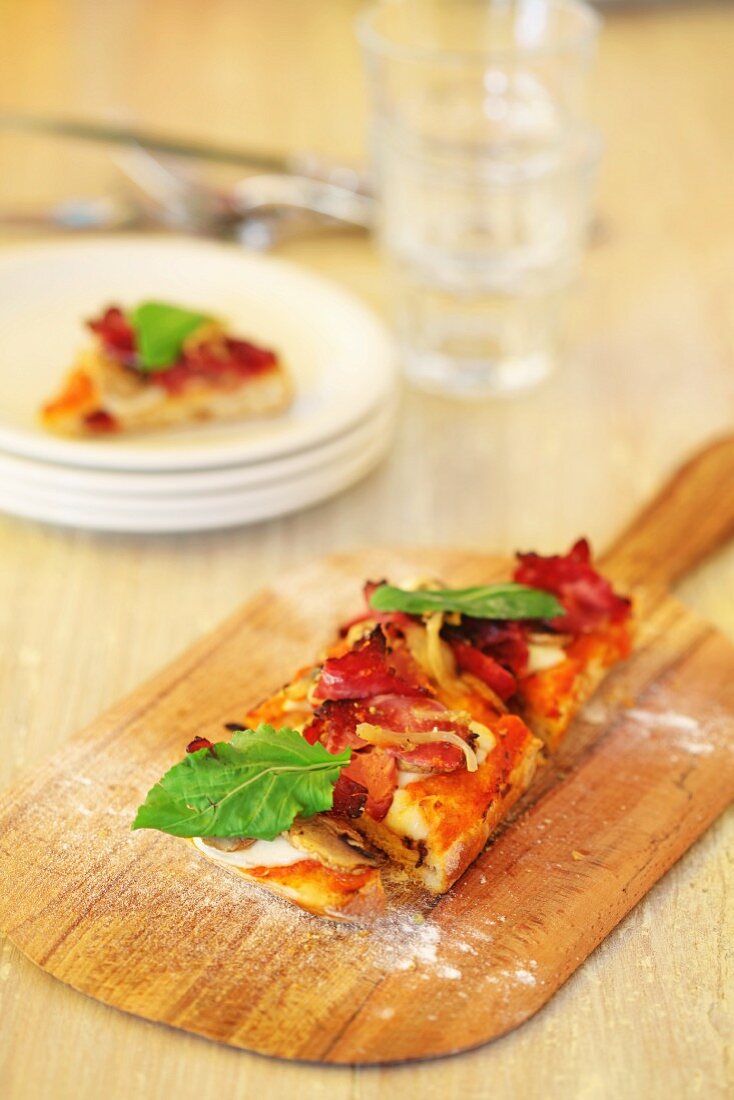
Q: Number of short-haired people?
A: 0